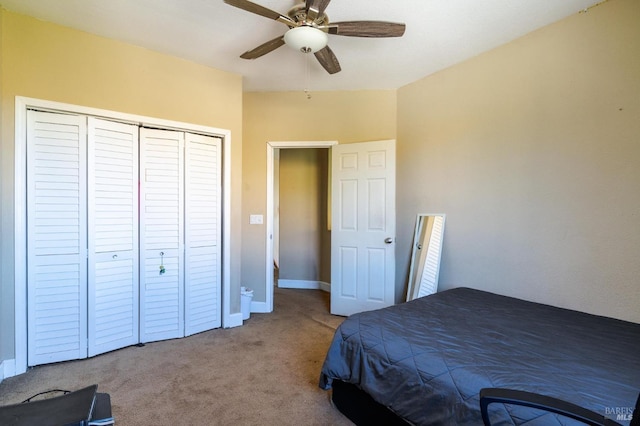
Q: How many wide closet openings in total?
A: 1